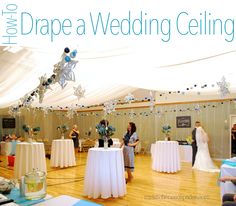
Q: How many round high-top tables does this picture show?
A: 4